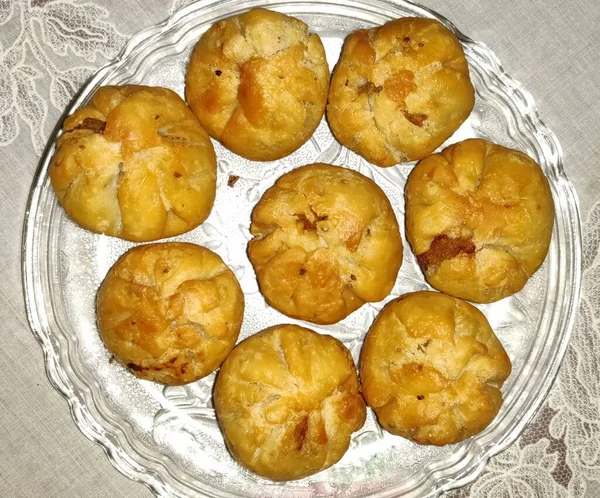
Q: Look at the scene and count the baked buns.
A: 8